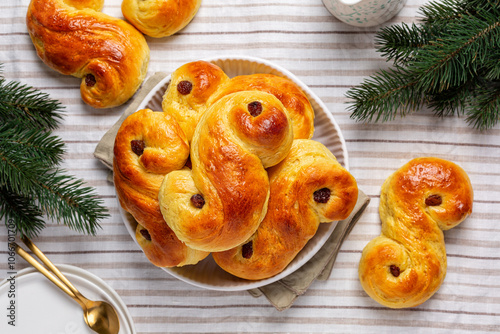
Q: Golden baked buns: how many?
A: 7